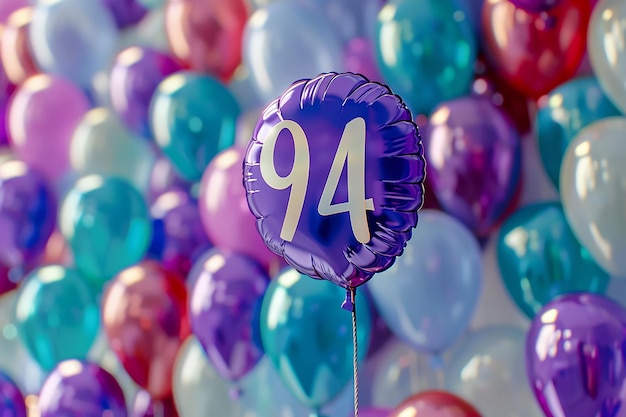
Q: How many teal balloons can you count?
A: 7